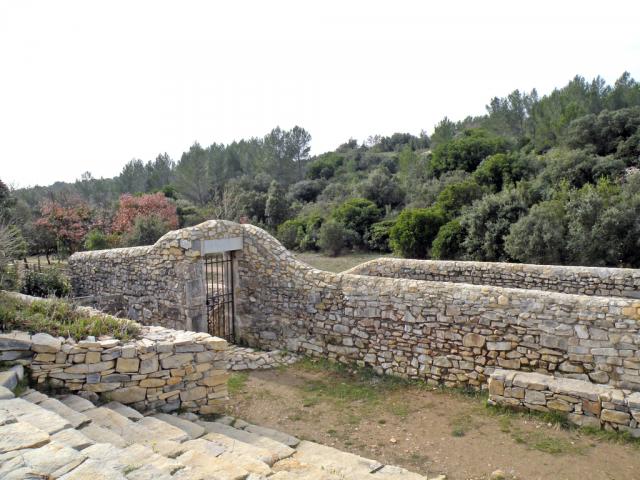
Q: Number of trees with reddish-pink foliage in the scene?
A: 2